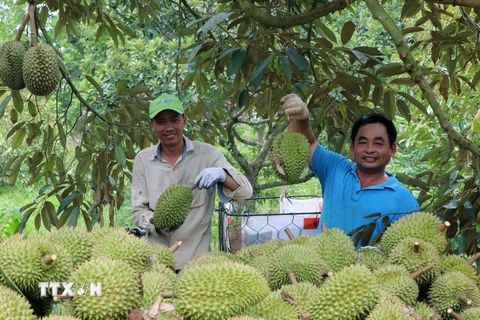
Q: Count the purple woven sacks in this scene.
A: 0